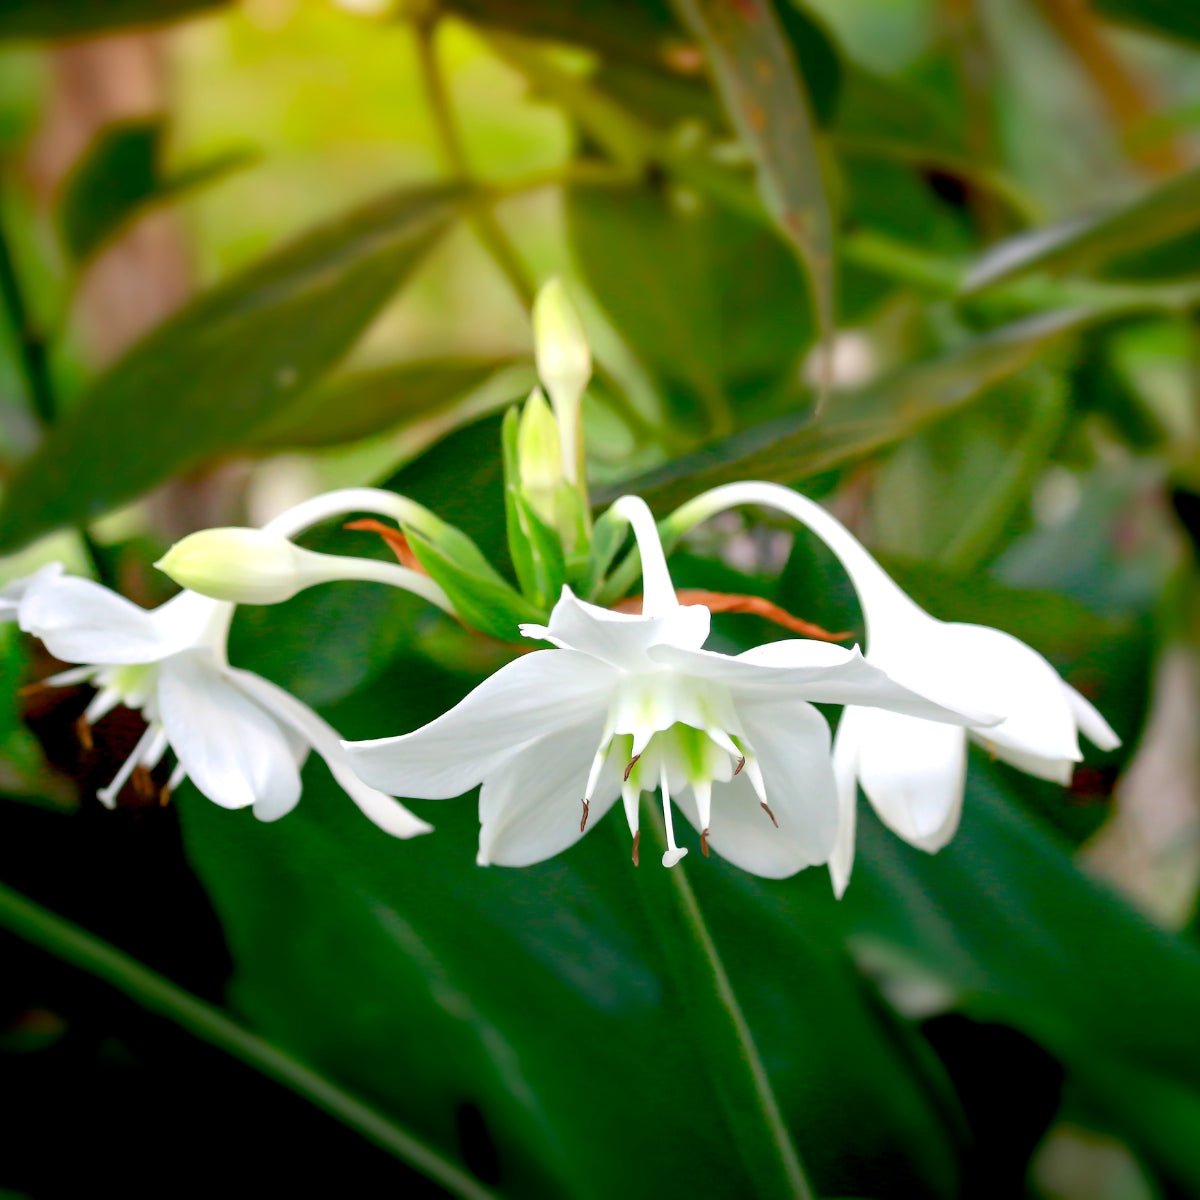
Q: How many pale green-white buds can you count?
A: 3